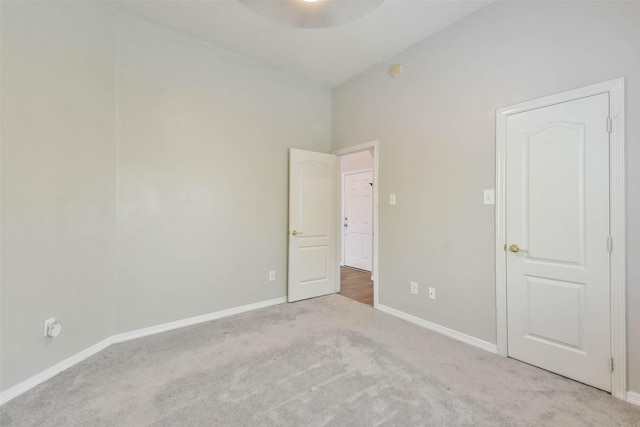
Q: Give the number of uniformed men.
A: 0